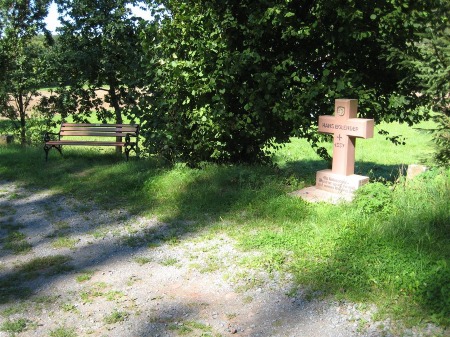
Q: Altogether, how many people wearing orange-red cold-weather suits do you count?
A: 0